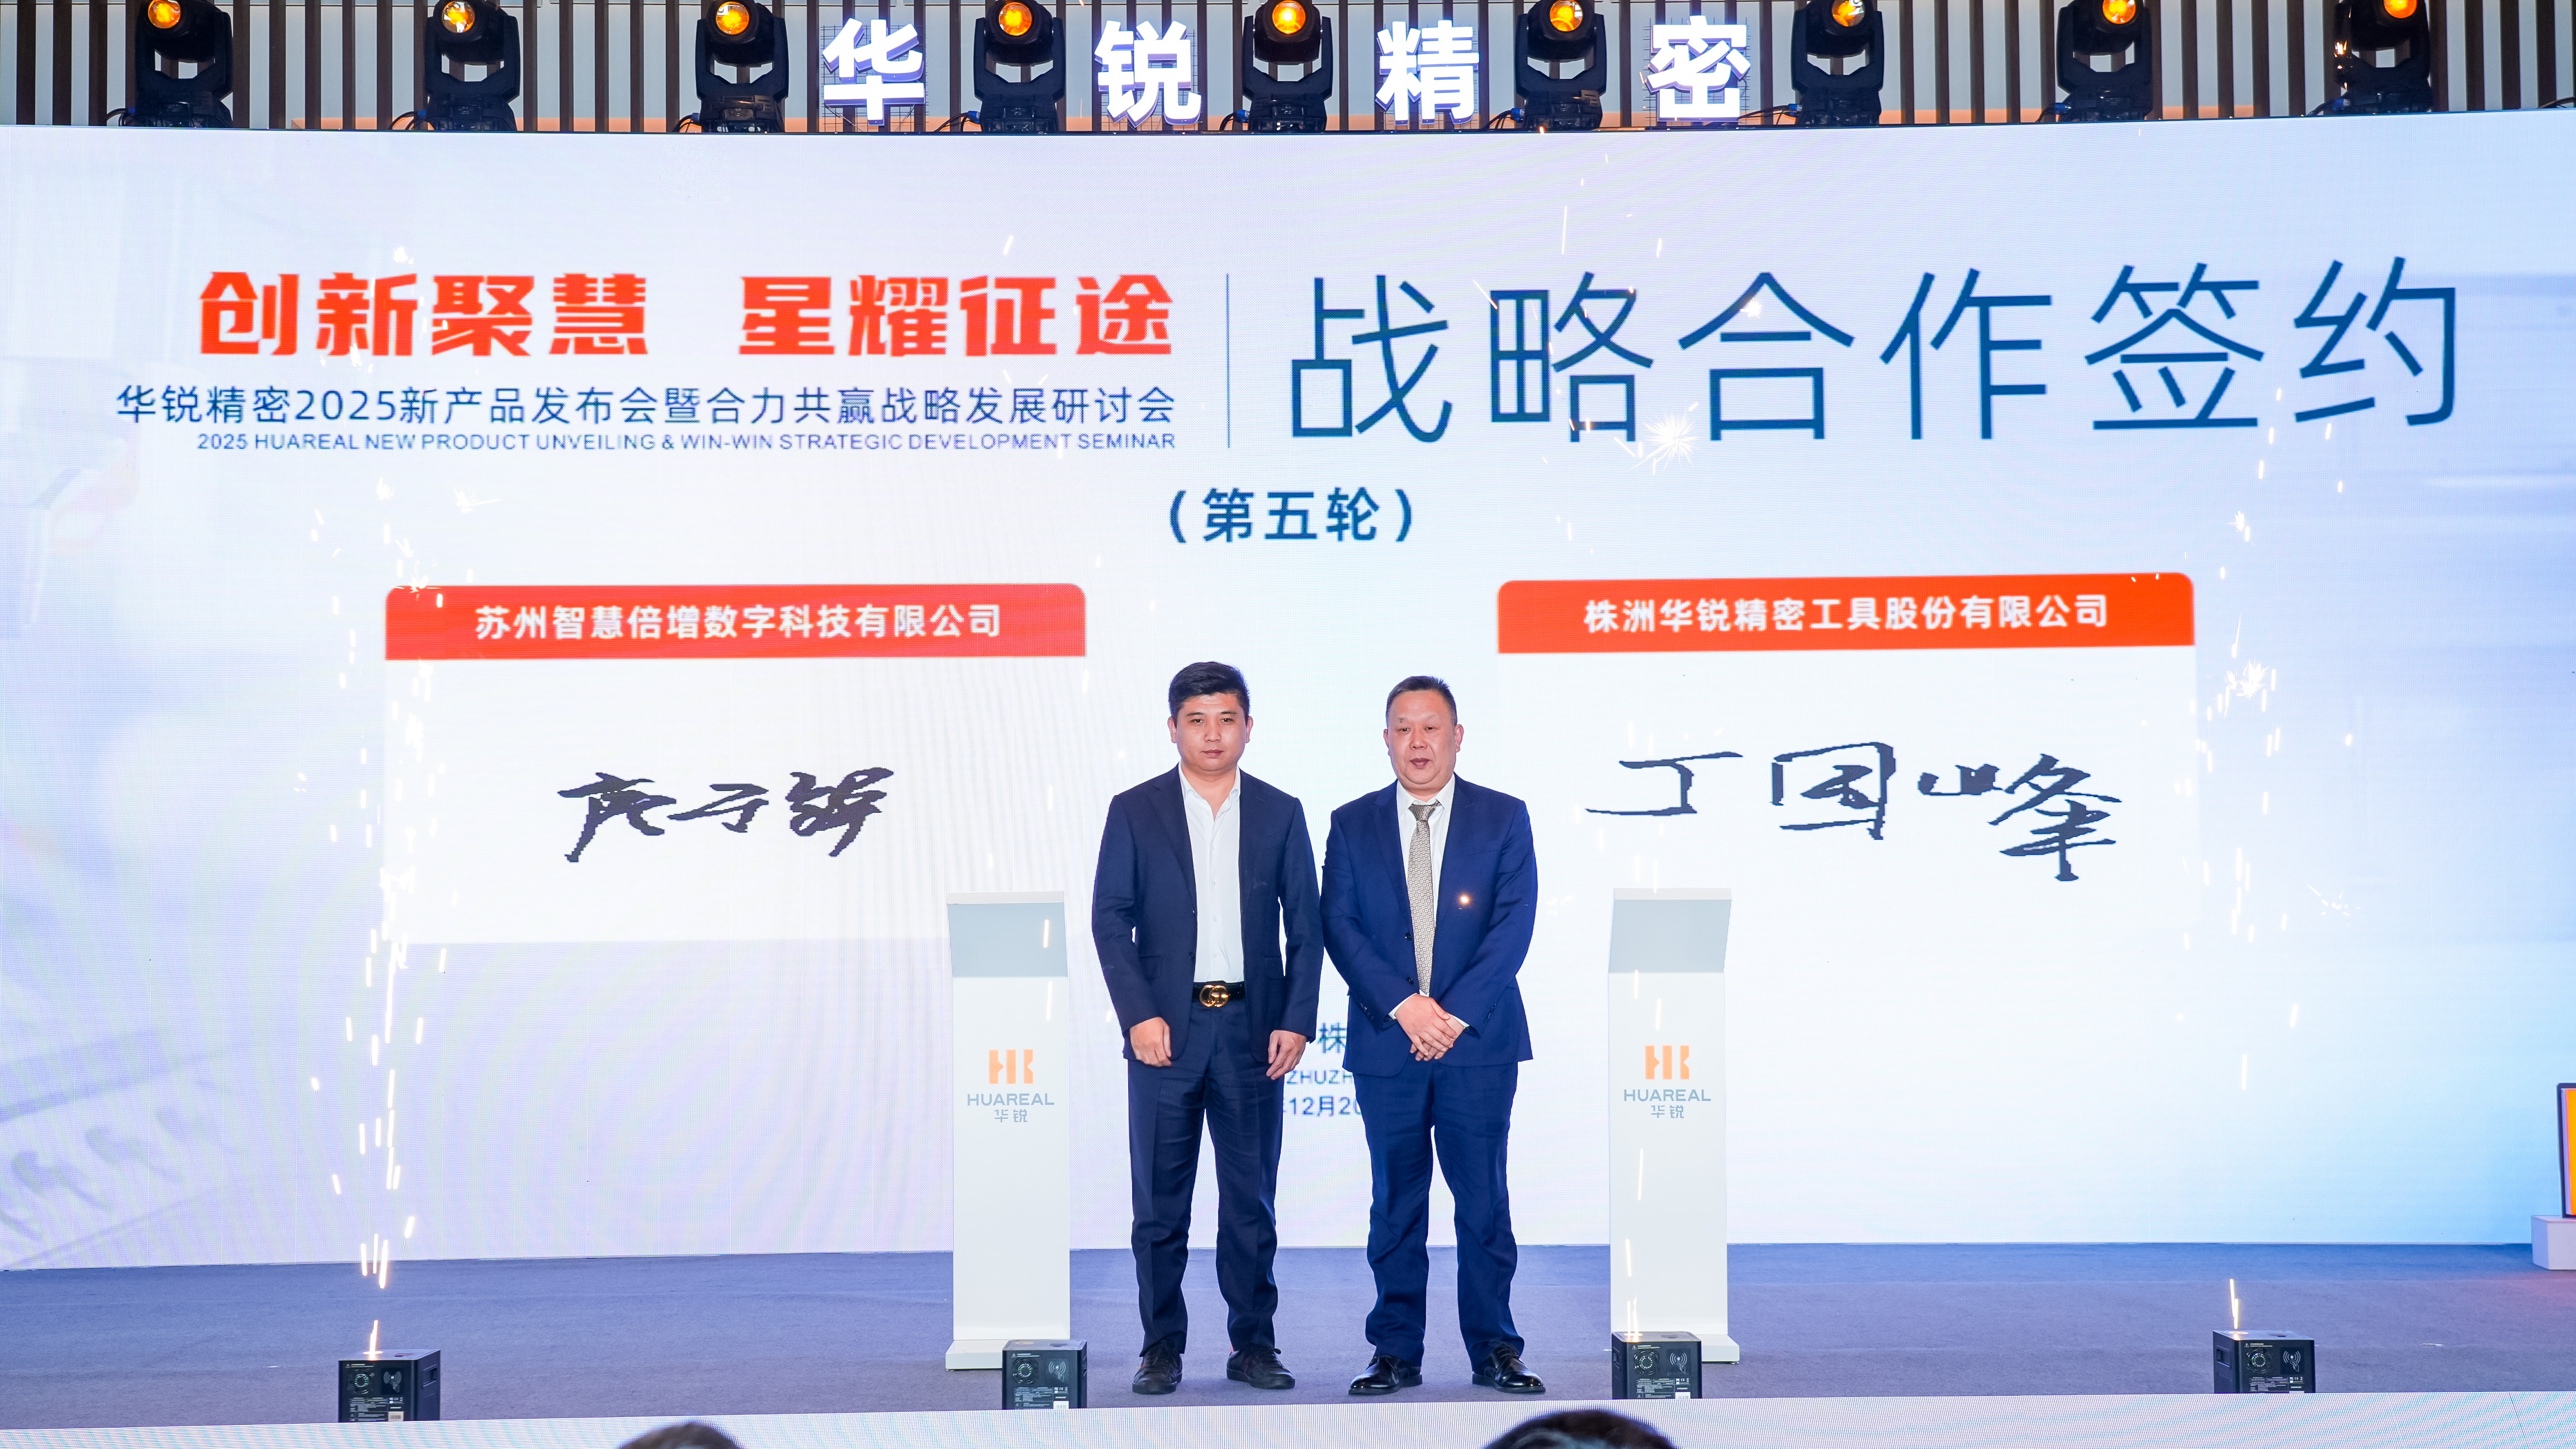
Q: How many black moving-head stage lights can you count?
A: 9